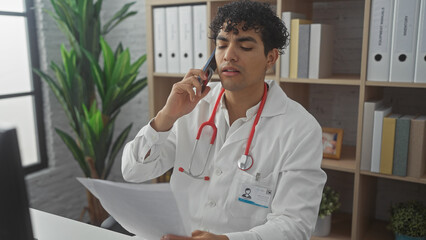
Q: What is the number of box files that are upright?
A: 7